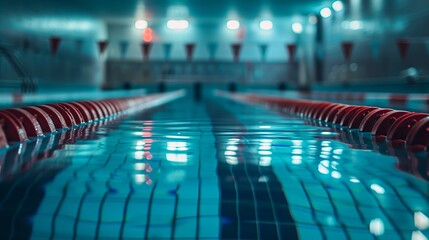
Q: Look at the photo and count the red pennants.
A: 8